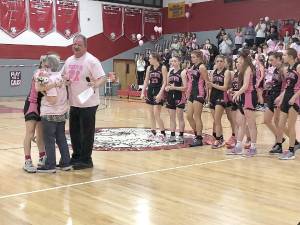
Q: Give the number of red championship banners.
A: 6